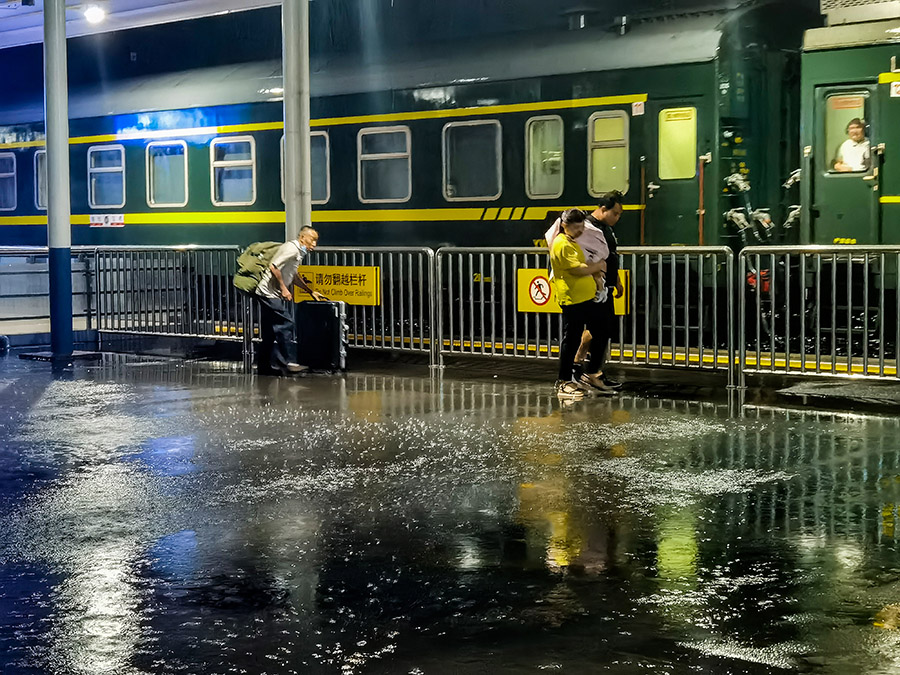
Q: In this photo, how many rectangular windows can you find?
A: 12